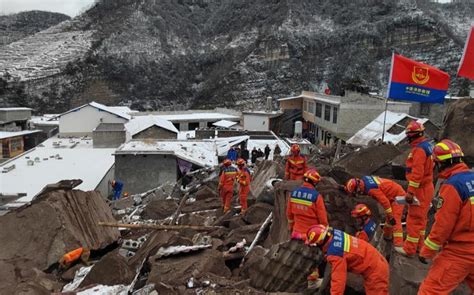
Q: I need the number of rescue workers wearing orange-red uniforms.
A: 9